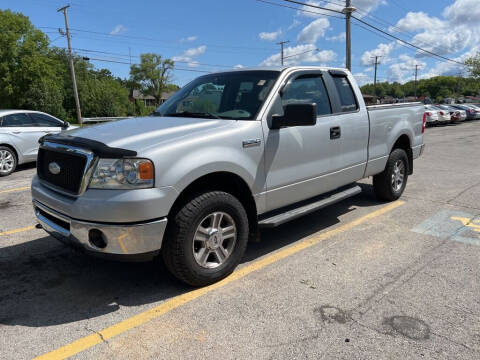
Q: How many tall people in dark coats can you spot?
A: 0